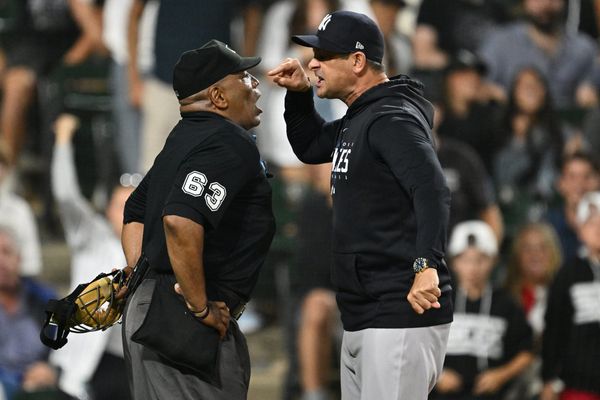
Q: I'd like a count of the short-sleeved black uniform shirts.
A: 1